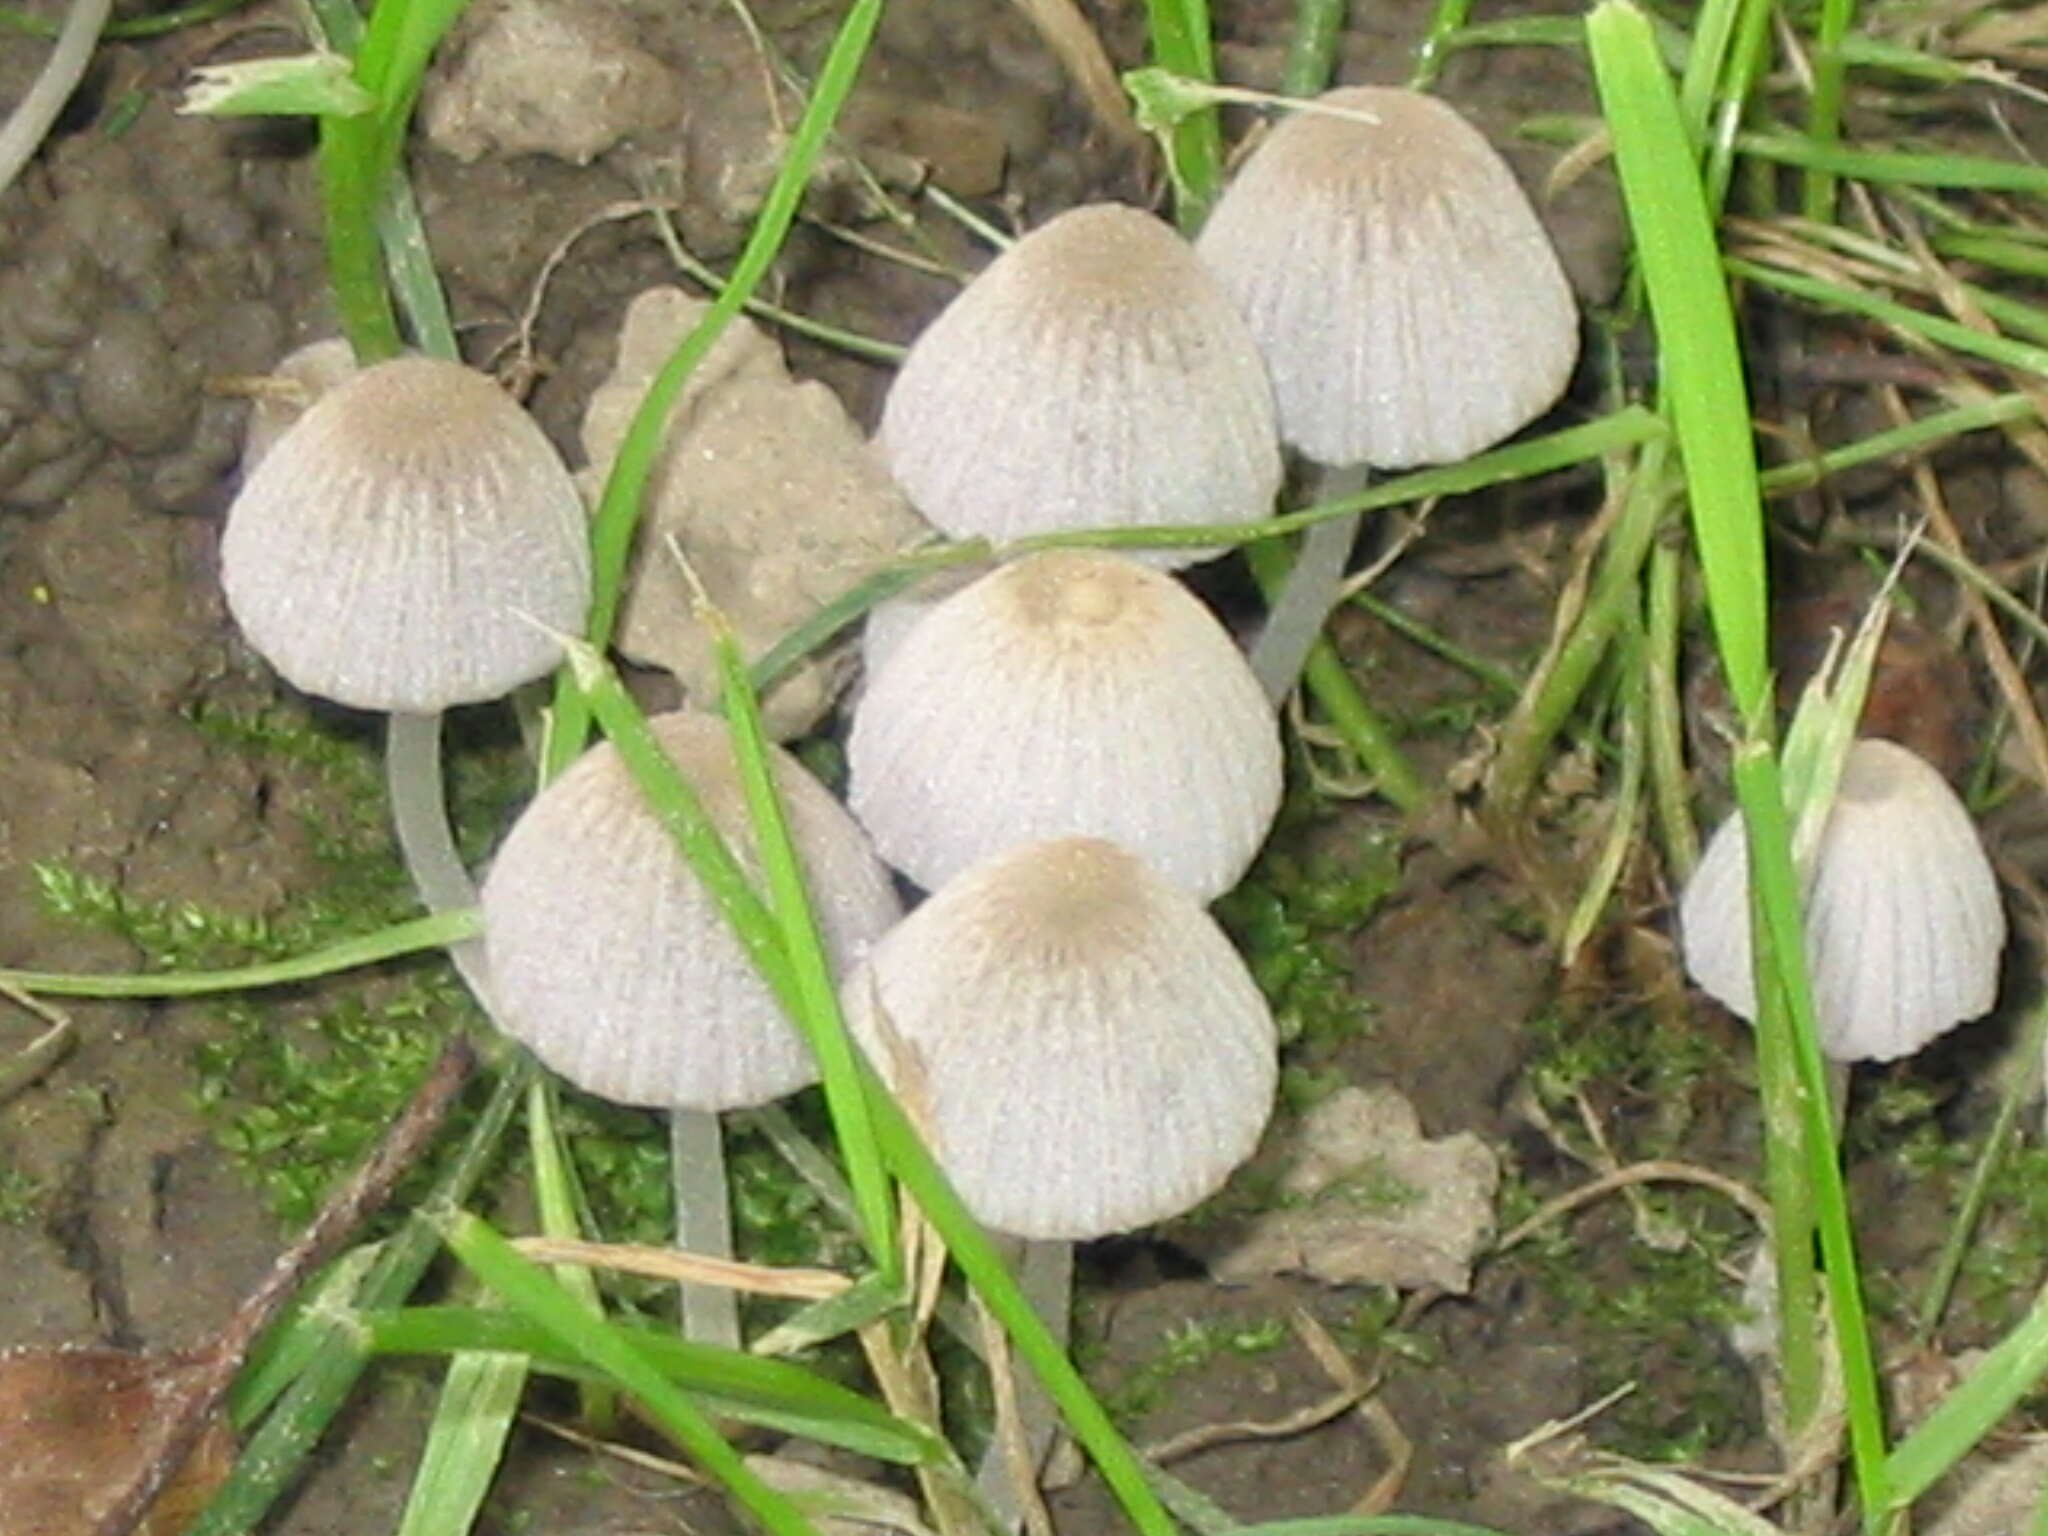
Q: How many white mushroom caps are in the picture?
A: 7